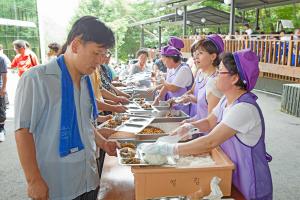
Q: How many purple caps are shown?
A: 4